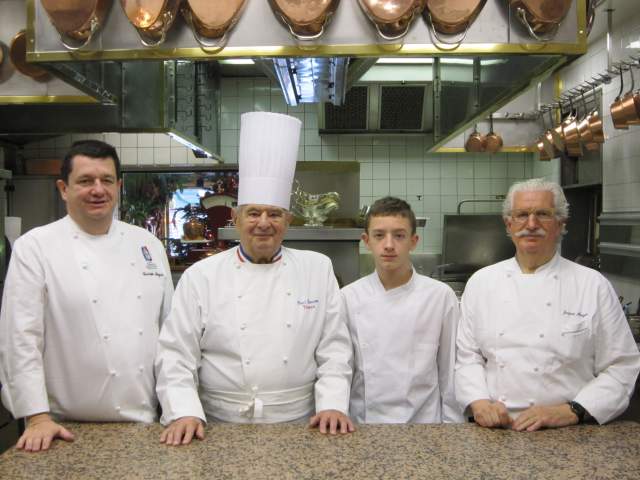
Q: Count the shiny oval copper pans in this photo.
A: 7